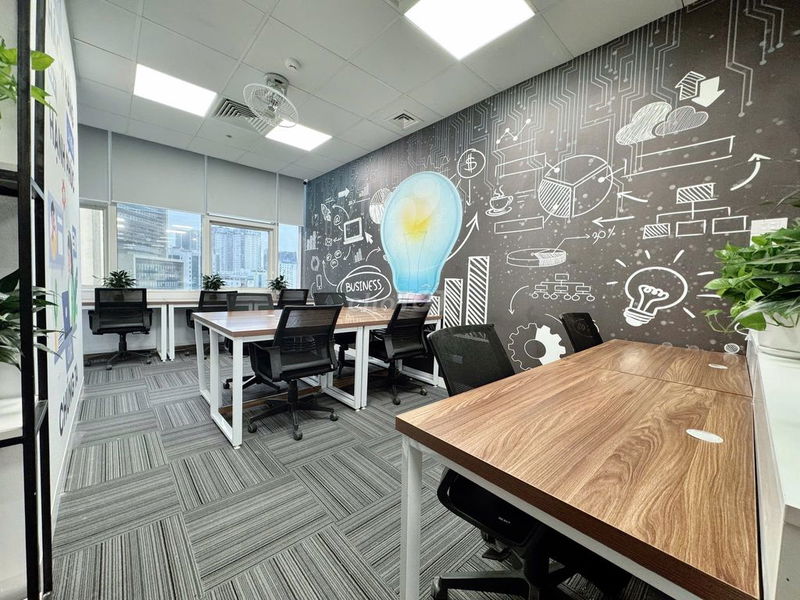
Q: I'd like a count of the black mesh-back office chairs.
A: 9